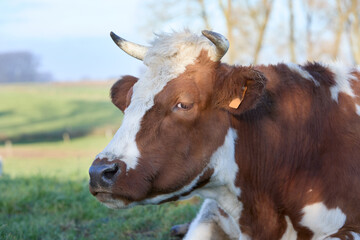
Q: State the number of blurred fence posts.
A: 3